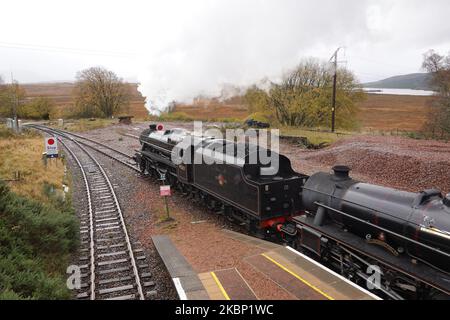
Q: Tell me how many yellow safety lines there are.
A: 2